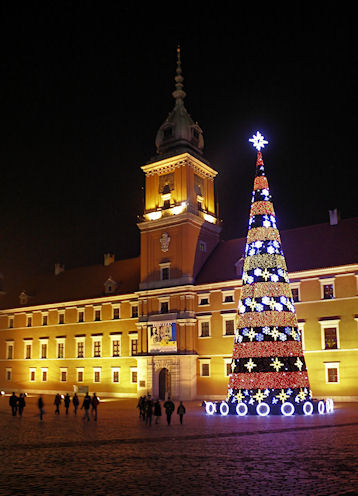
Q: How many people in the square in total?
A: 14